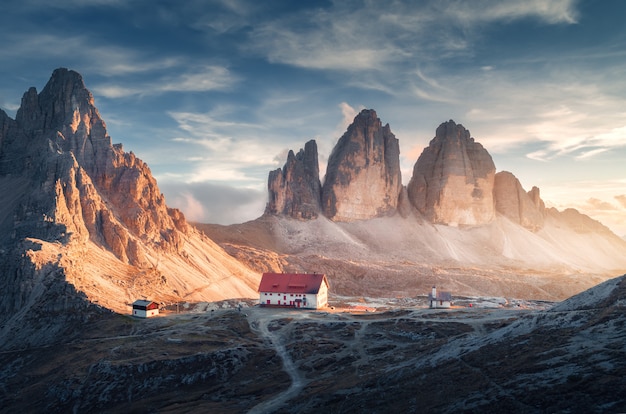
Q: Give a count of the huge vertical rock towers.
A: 3